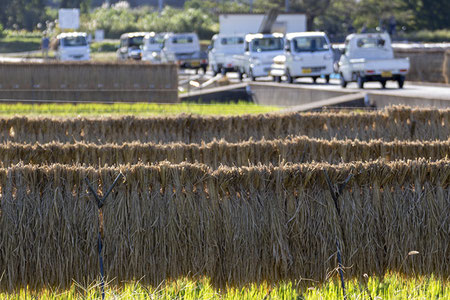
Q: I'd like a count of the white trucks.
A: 7